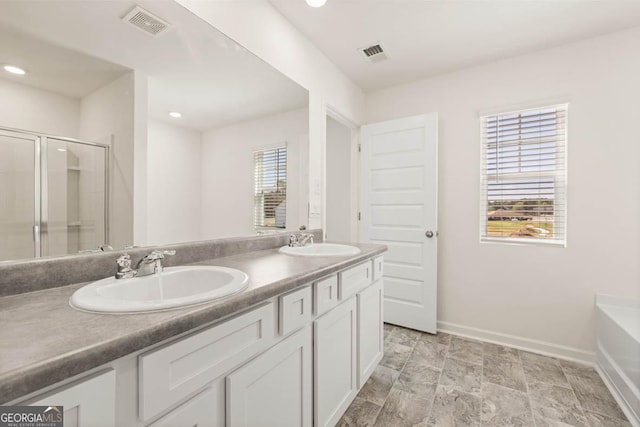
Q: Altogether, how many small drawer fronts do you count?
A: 3